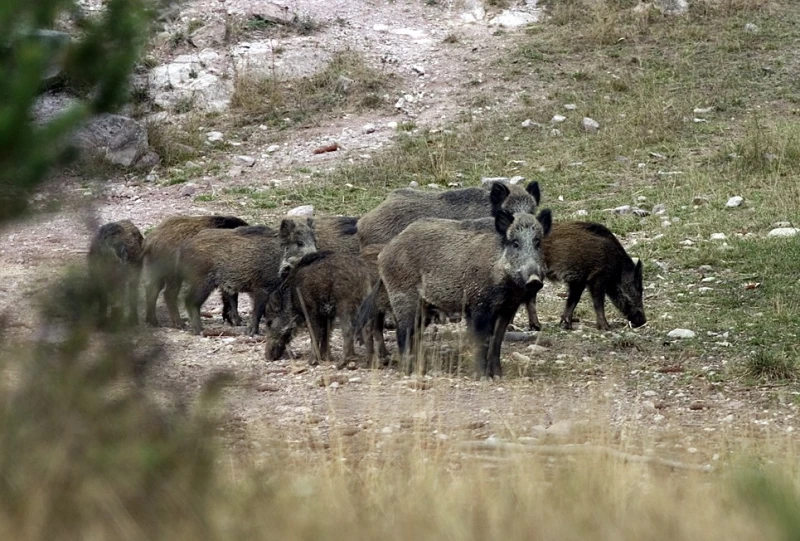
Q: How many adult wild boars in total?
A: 2